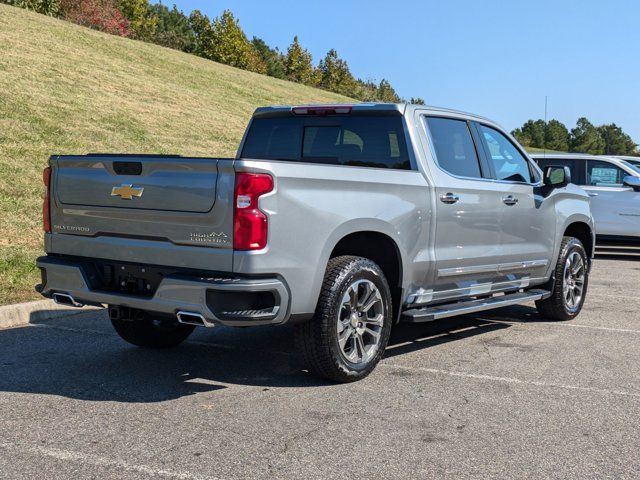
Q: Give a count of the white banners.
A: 0